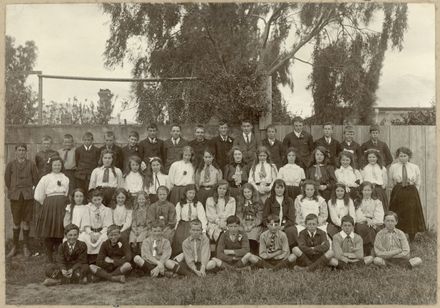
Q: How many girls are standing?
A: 13